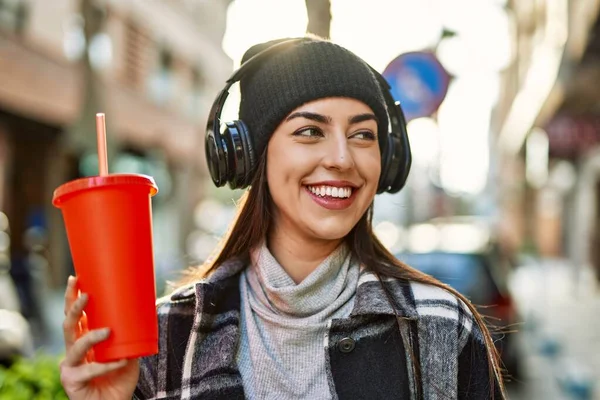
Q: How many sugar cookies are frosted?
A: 0